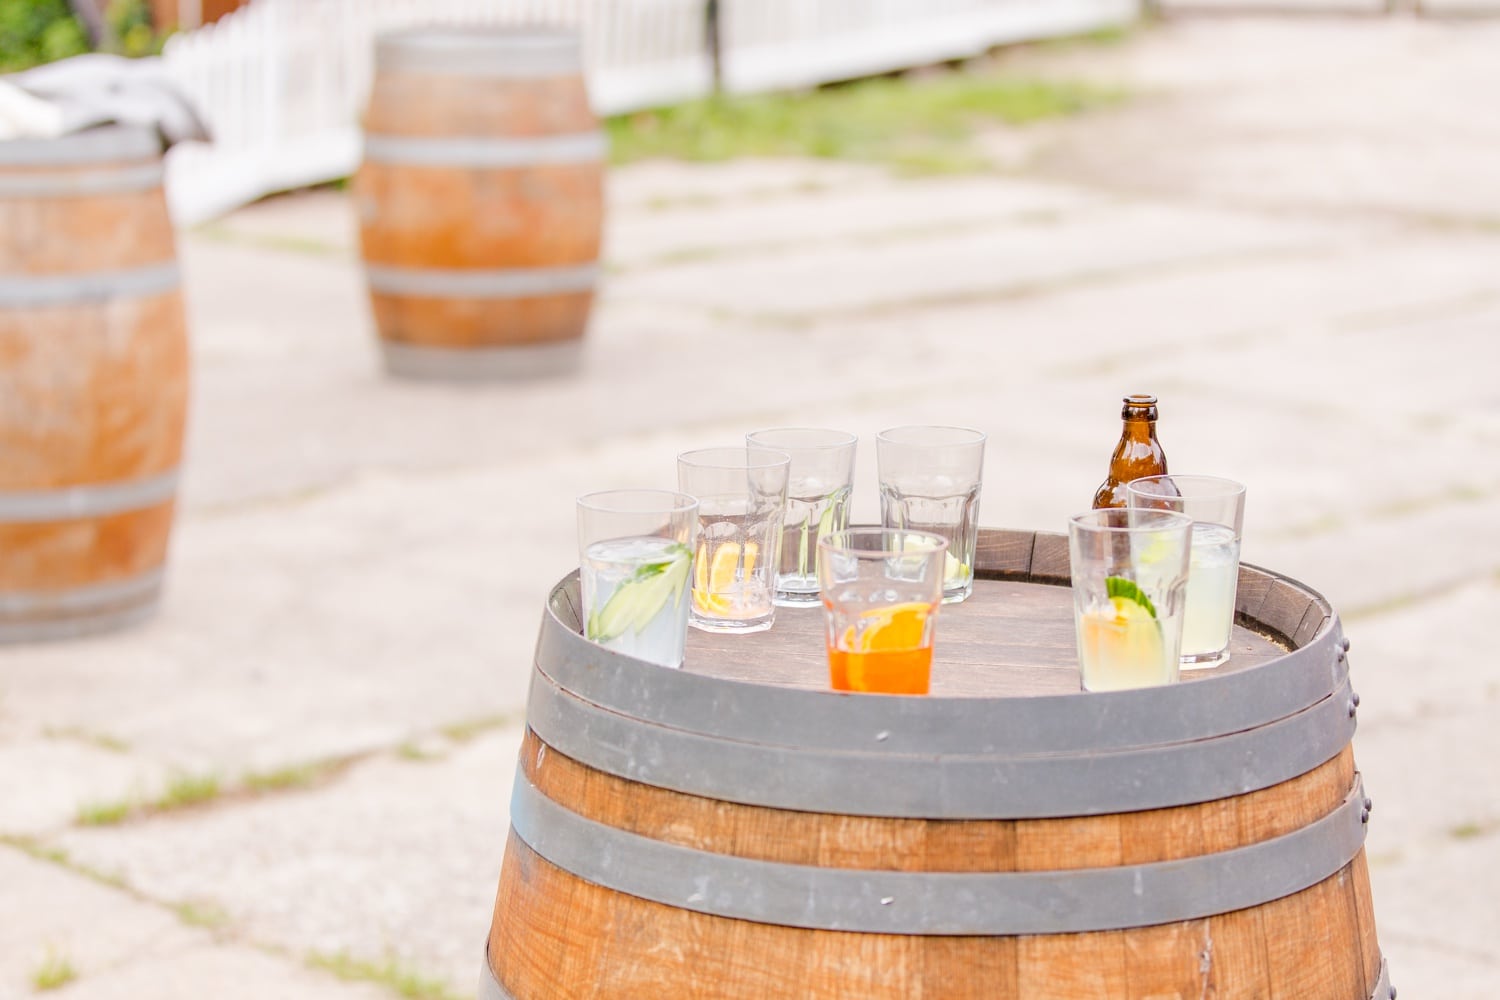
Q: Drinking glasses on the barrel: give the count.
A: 7